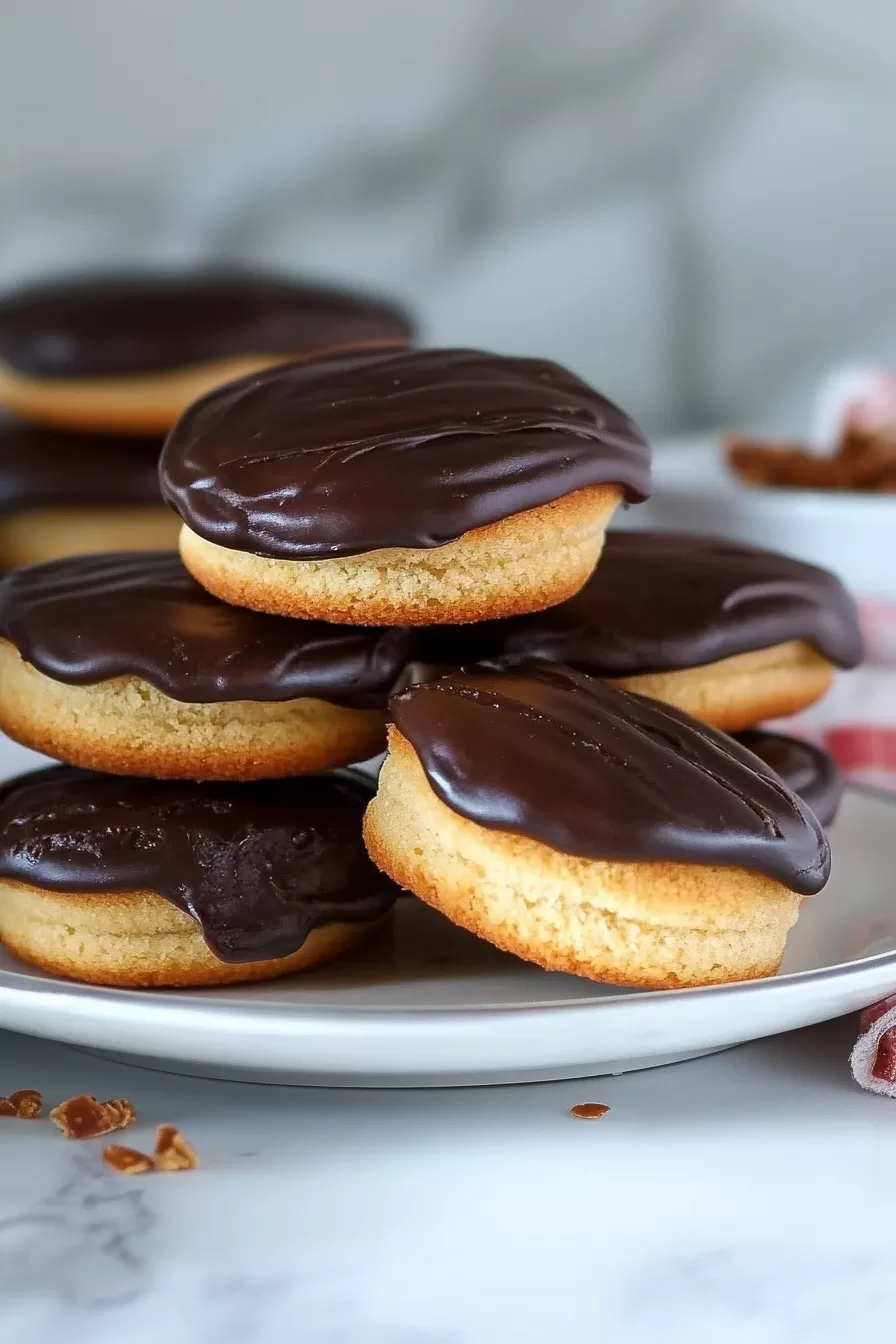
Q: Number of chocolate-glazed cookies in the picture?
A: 8